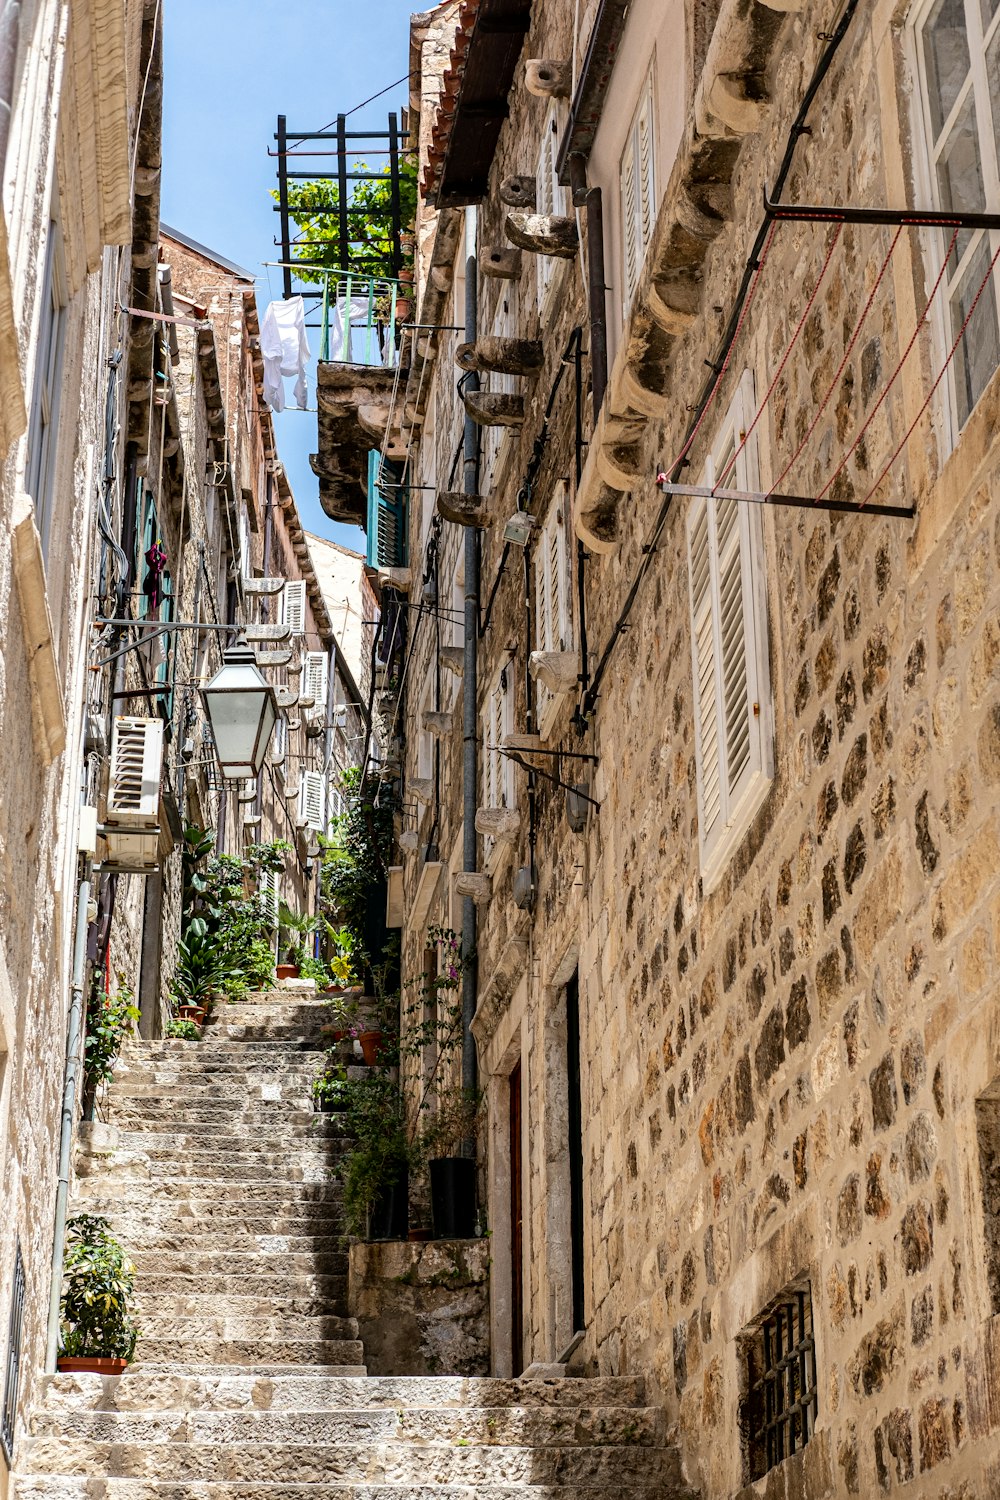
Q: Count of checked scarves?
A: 0